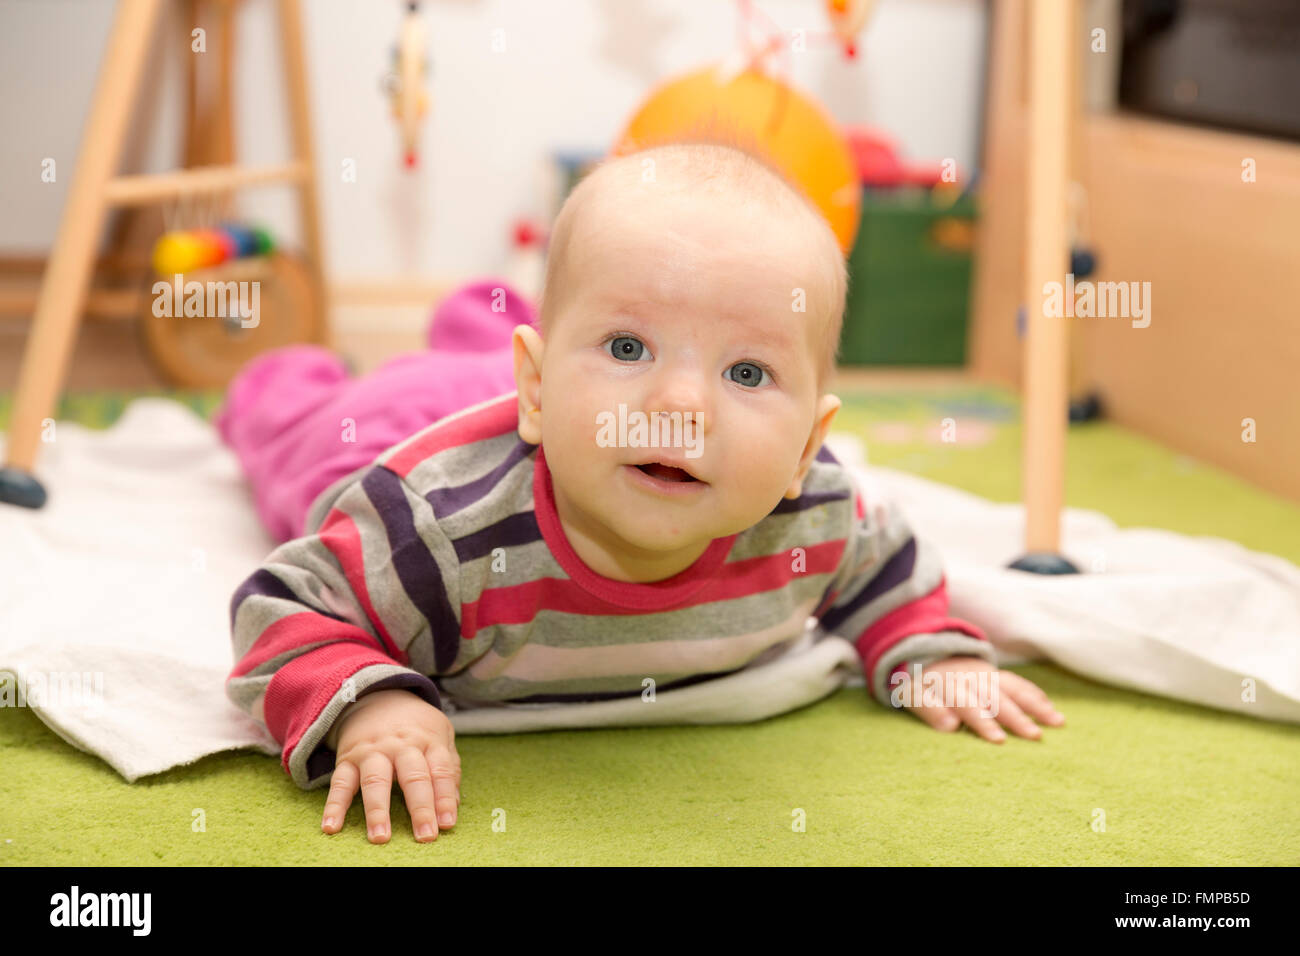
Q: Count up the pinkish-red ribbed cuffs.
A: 2